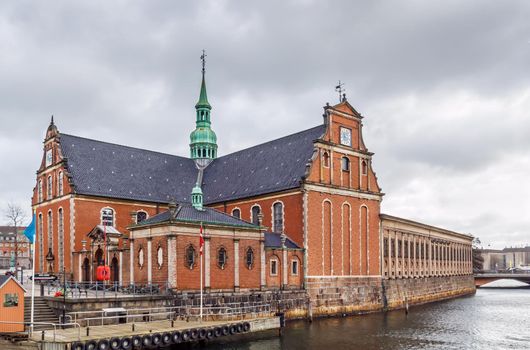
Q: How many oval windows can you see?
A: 5